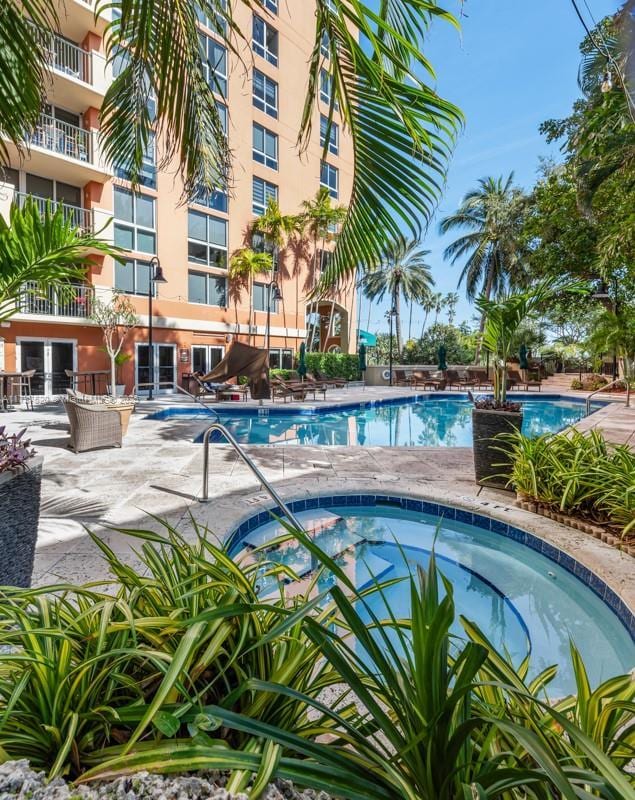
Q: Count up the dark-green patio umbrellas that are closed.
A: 4